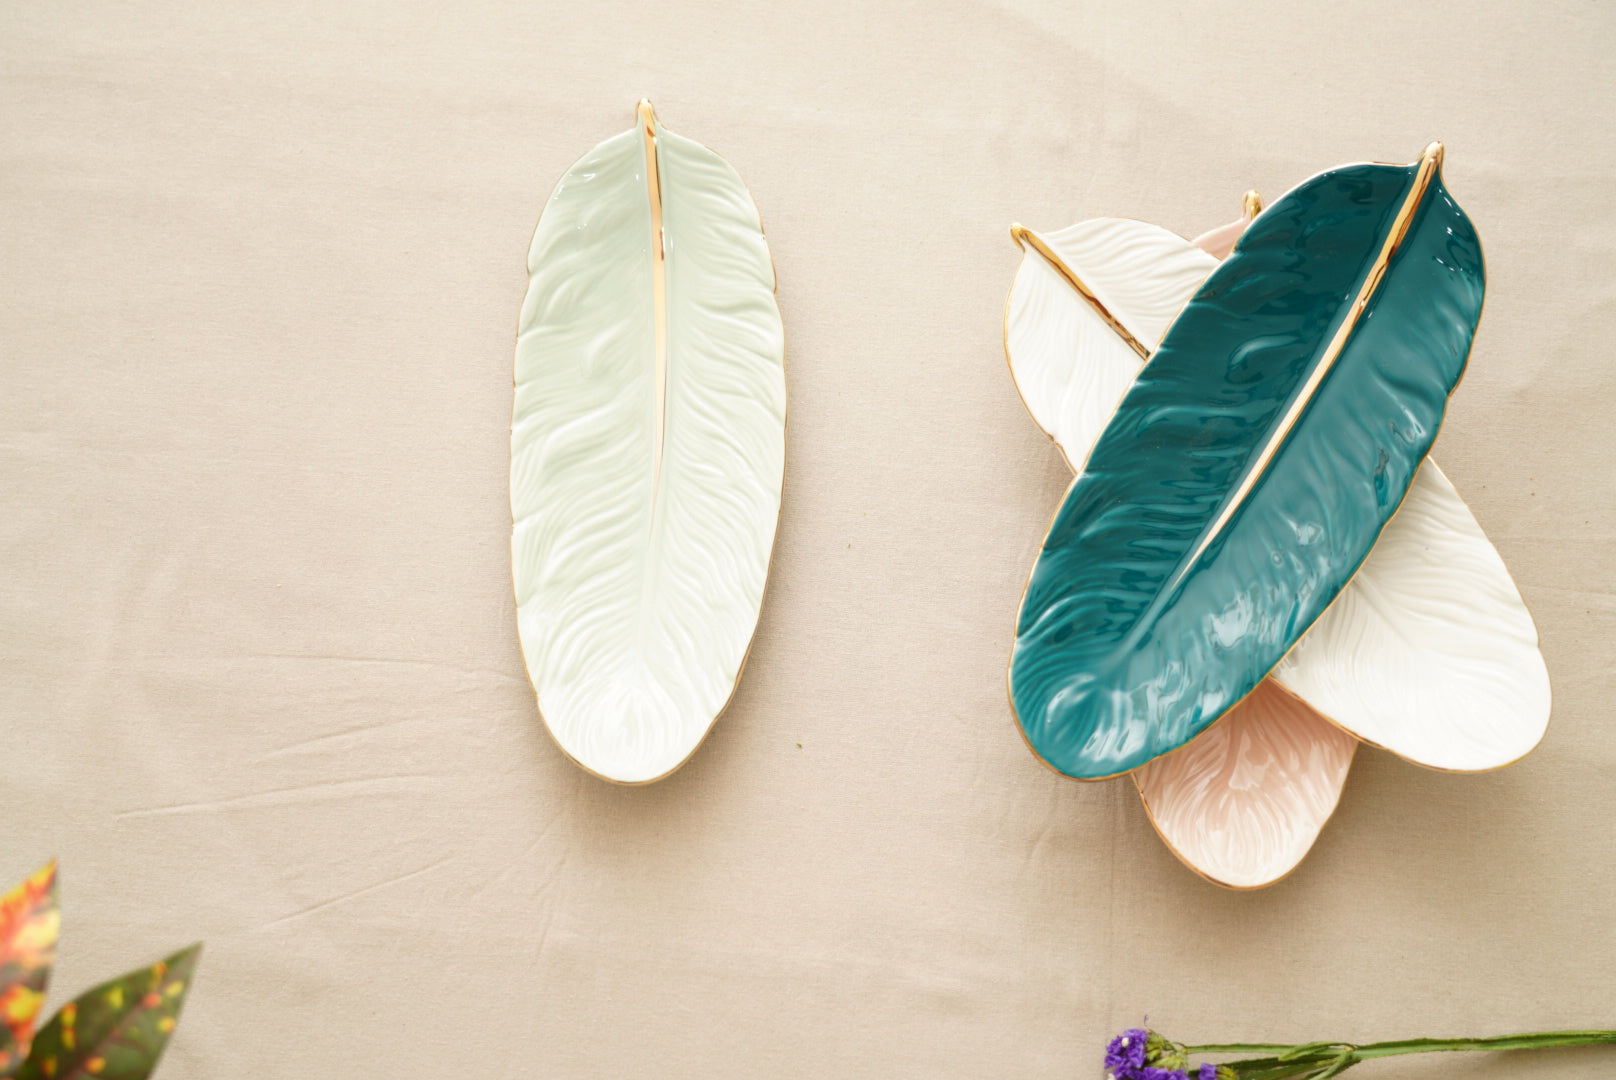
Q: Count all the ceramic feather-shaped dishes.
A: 4